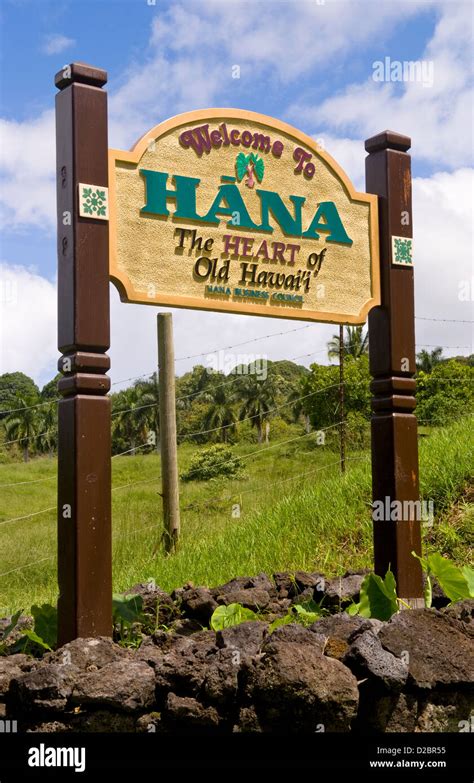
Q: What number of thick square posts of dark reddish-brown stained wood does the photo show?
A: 2